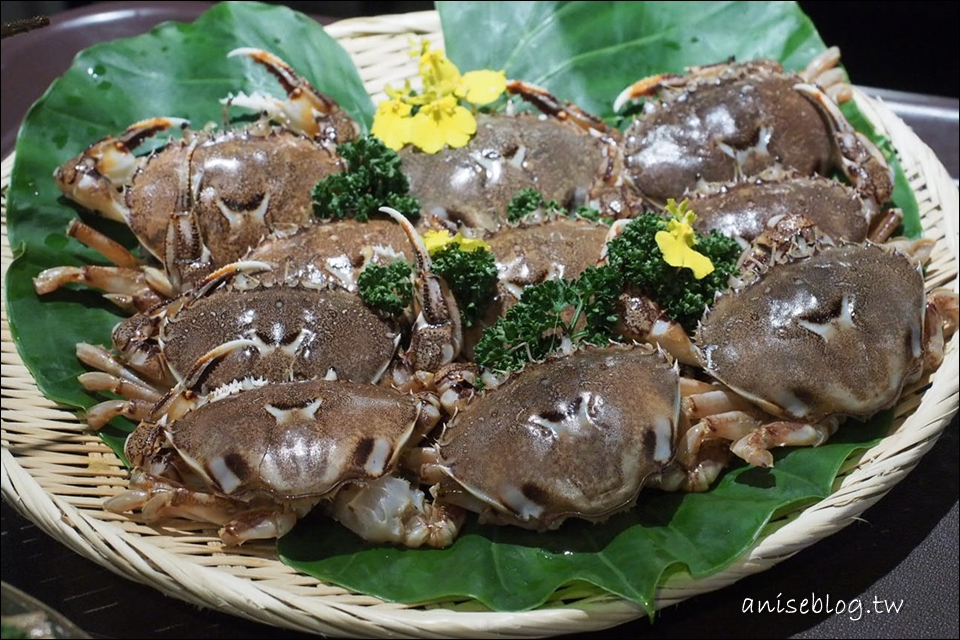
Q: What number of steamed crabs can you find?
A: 10